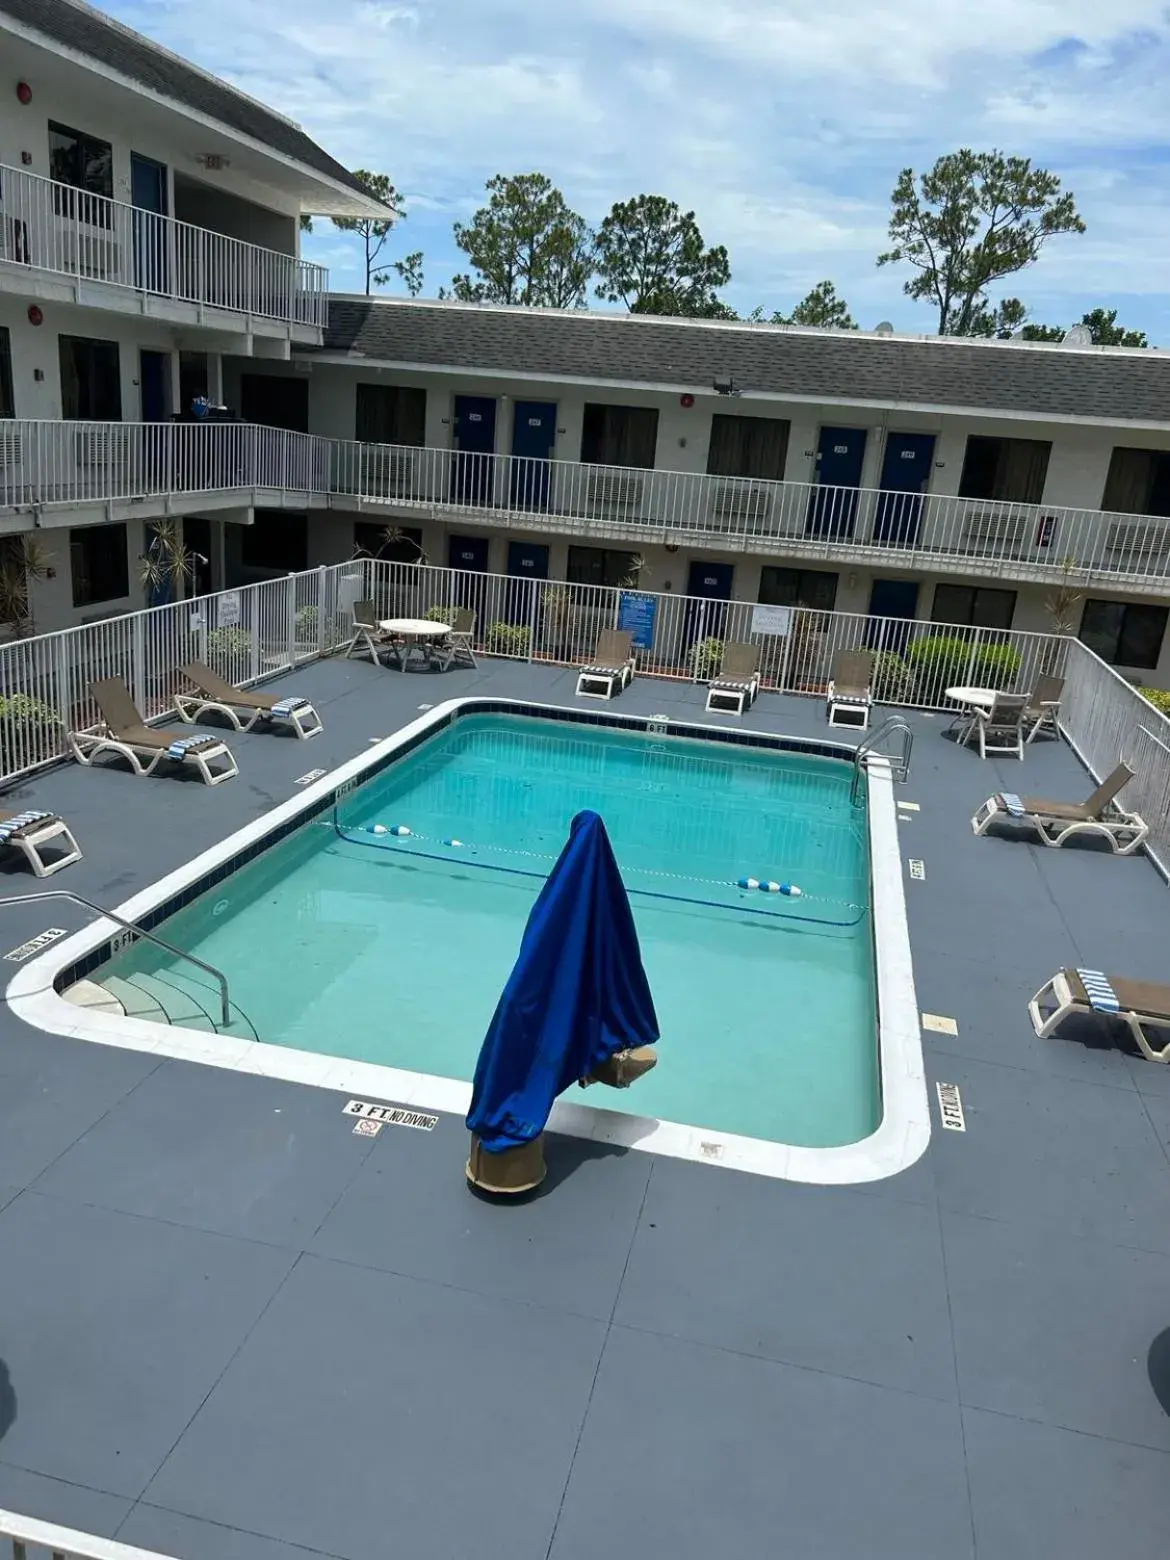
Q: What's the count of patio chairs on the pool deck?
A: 12